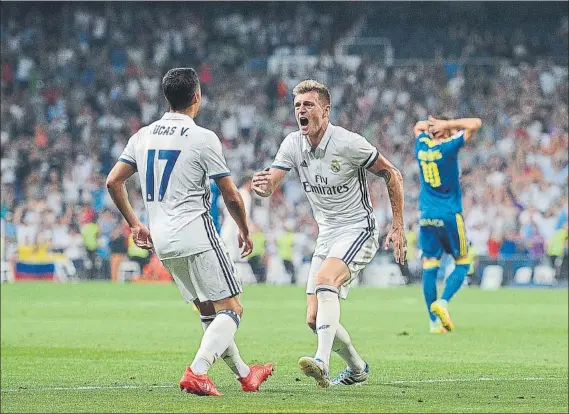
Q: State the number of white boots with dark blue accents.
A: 2